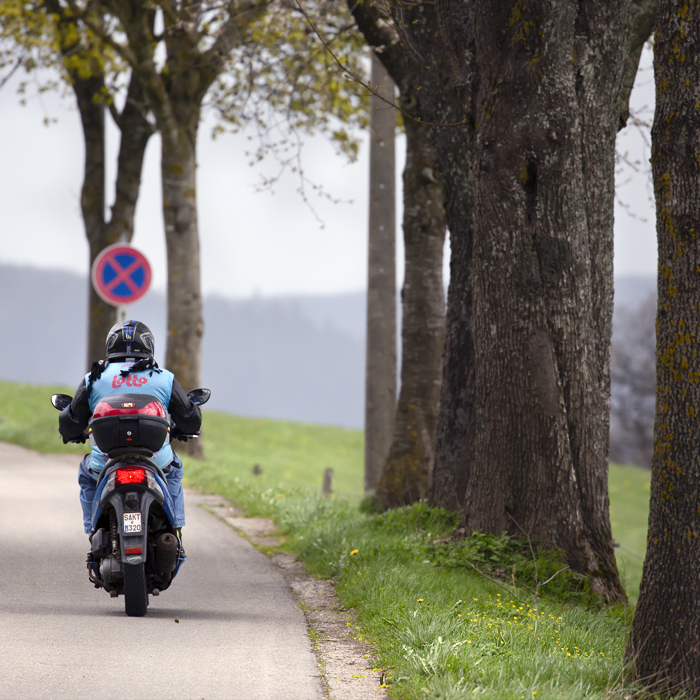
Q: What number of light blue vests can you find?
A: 1